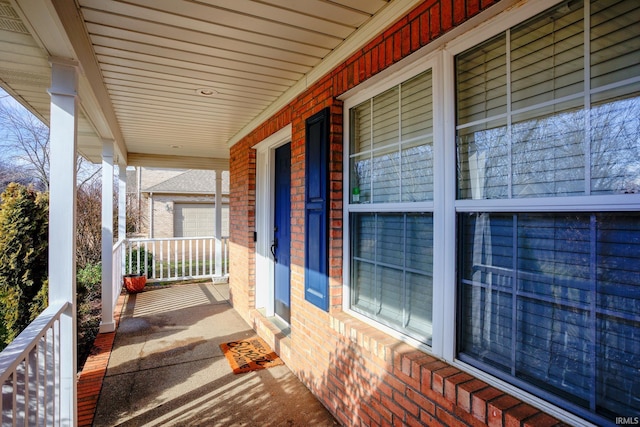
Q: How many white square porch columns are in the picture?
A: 4